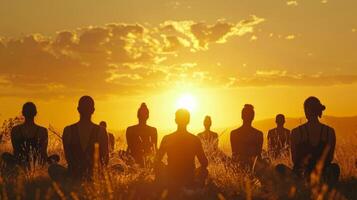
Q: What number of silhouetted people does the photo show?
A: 9